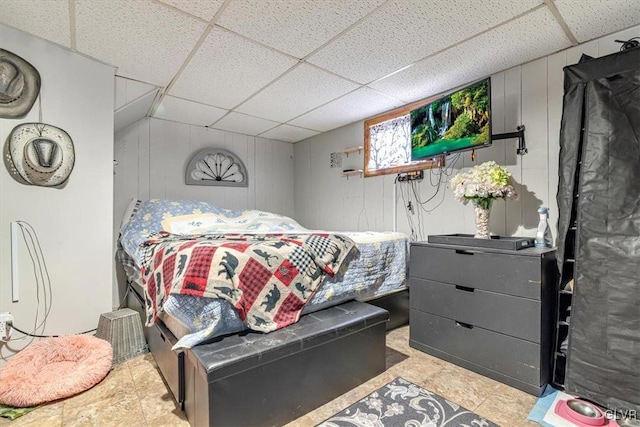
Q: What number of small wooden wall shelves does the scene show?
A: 2